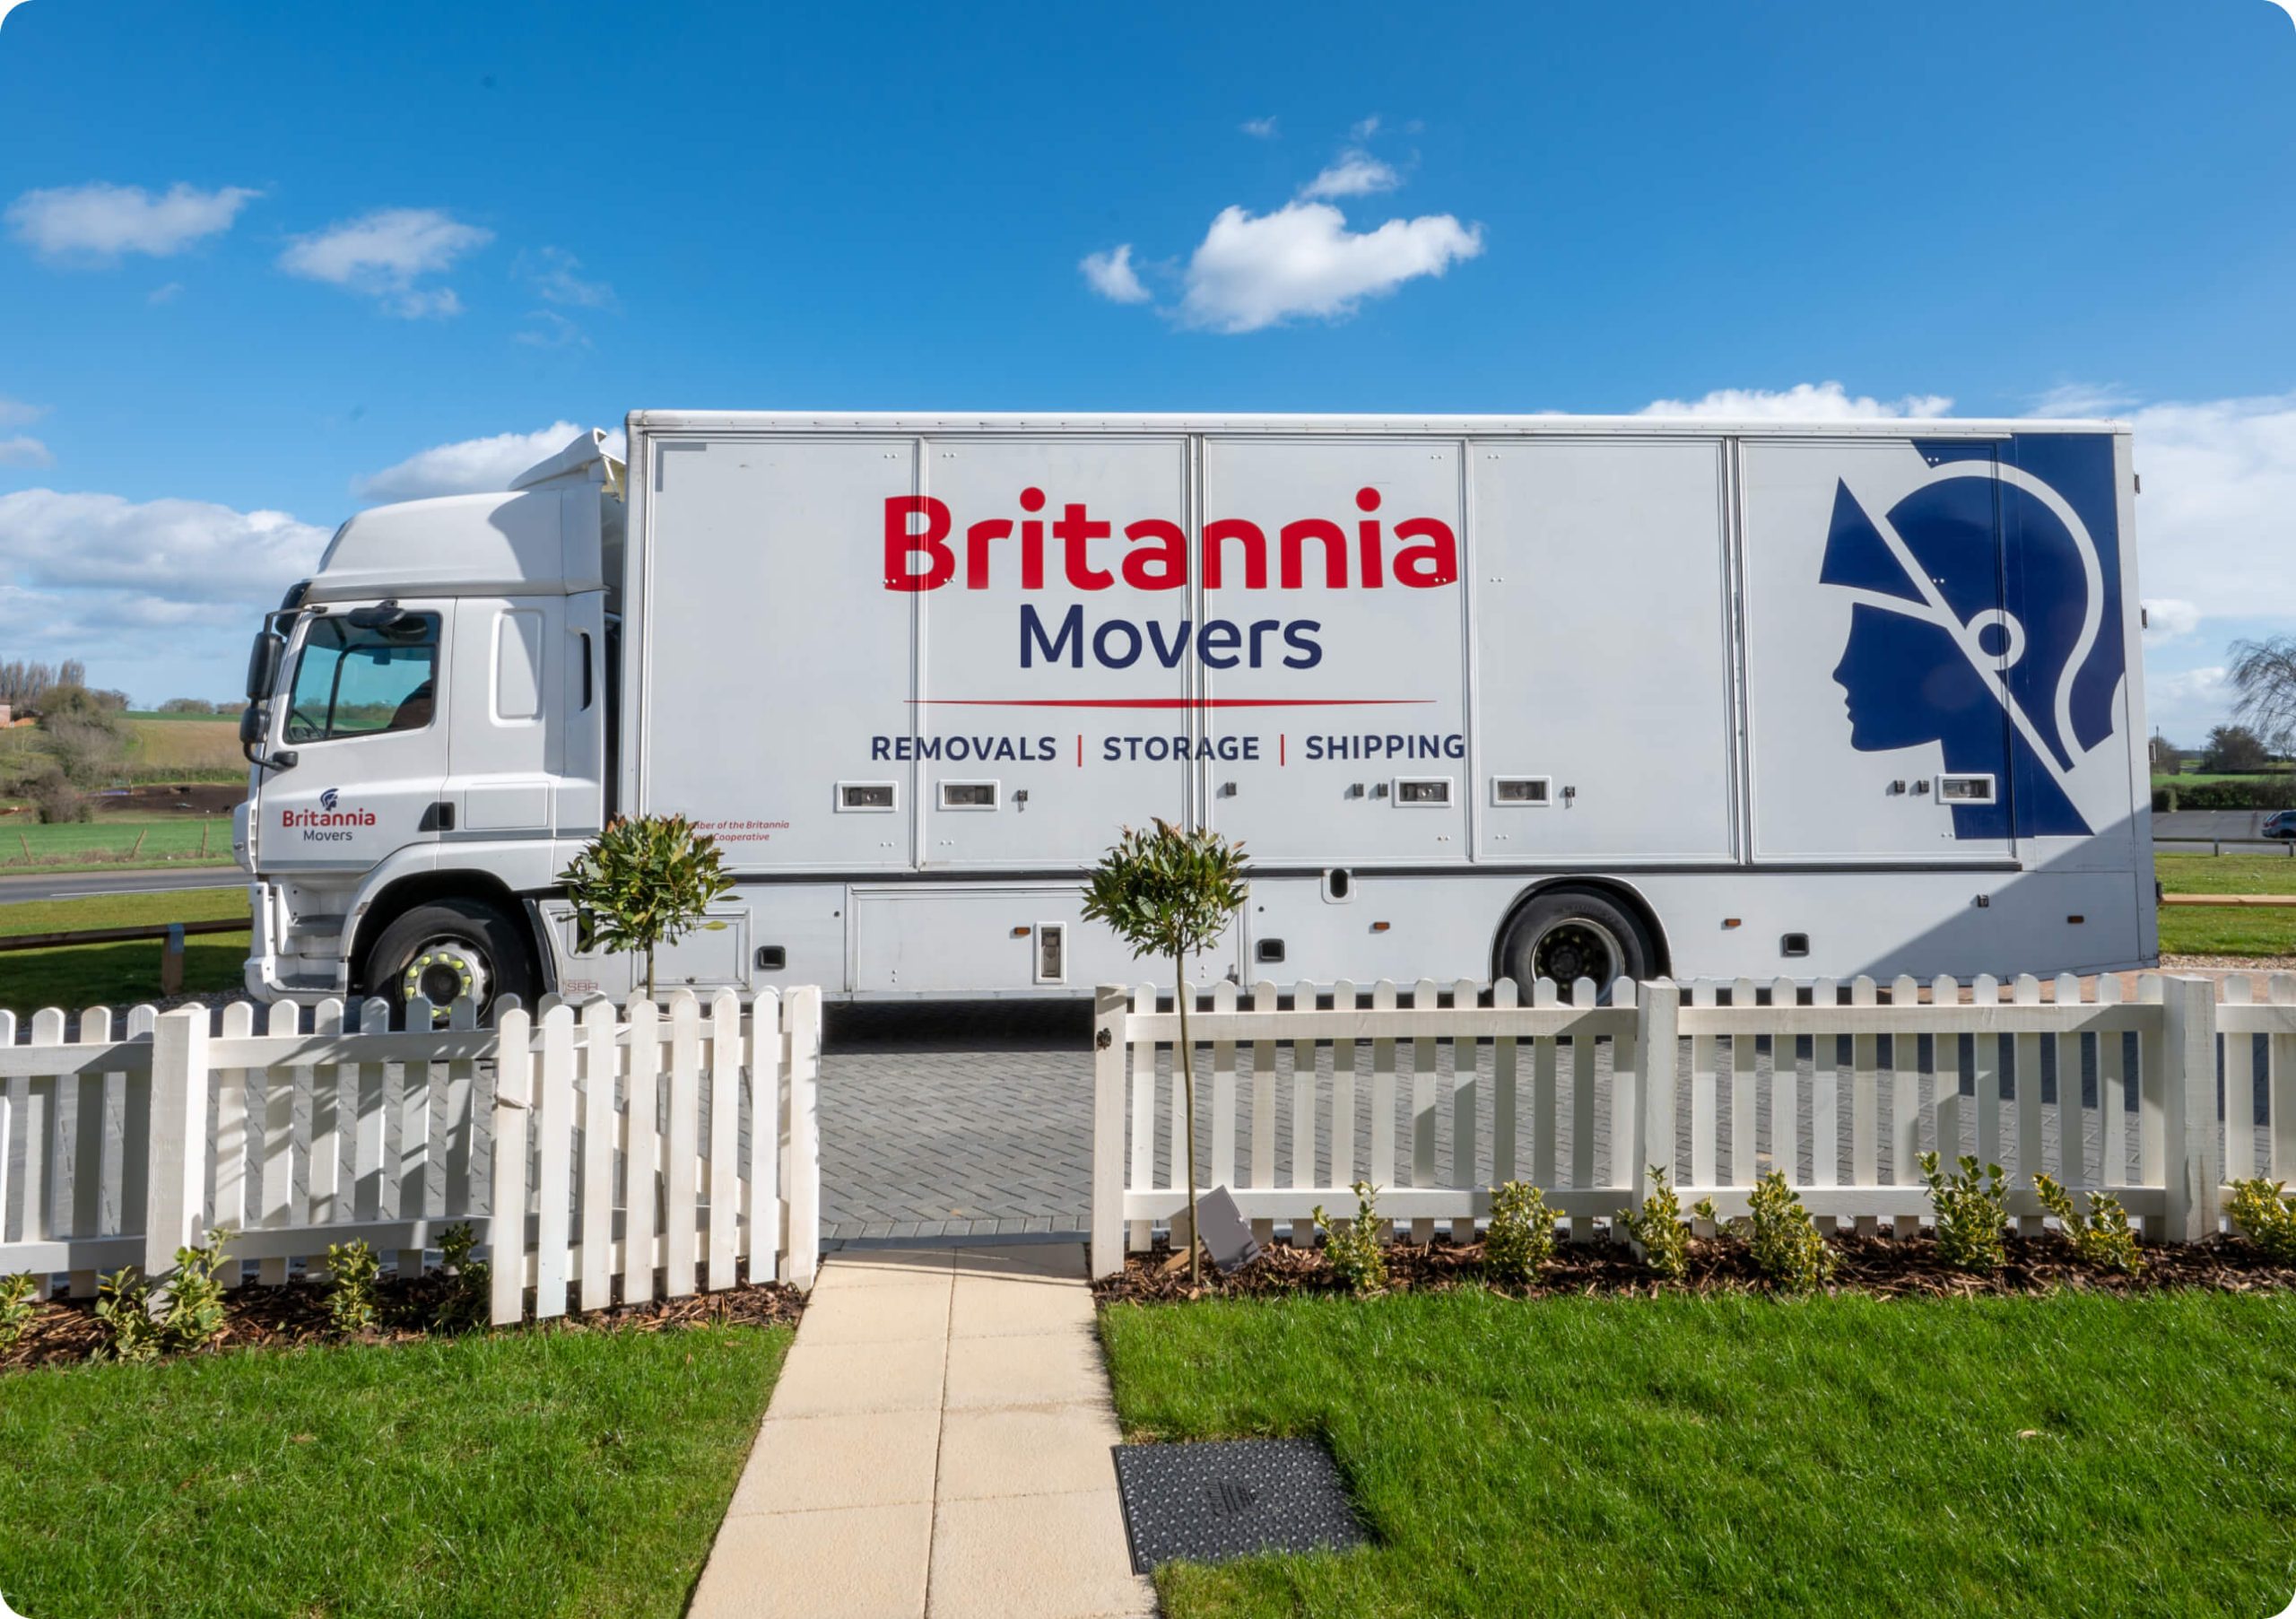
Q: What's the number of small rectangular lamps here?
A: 4